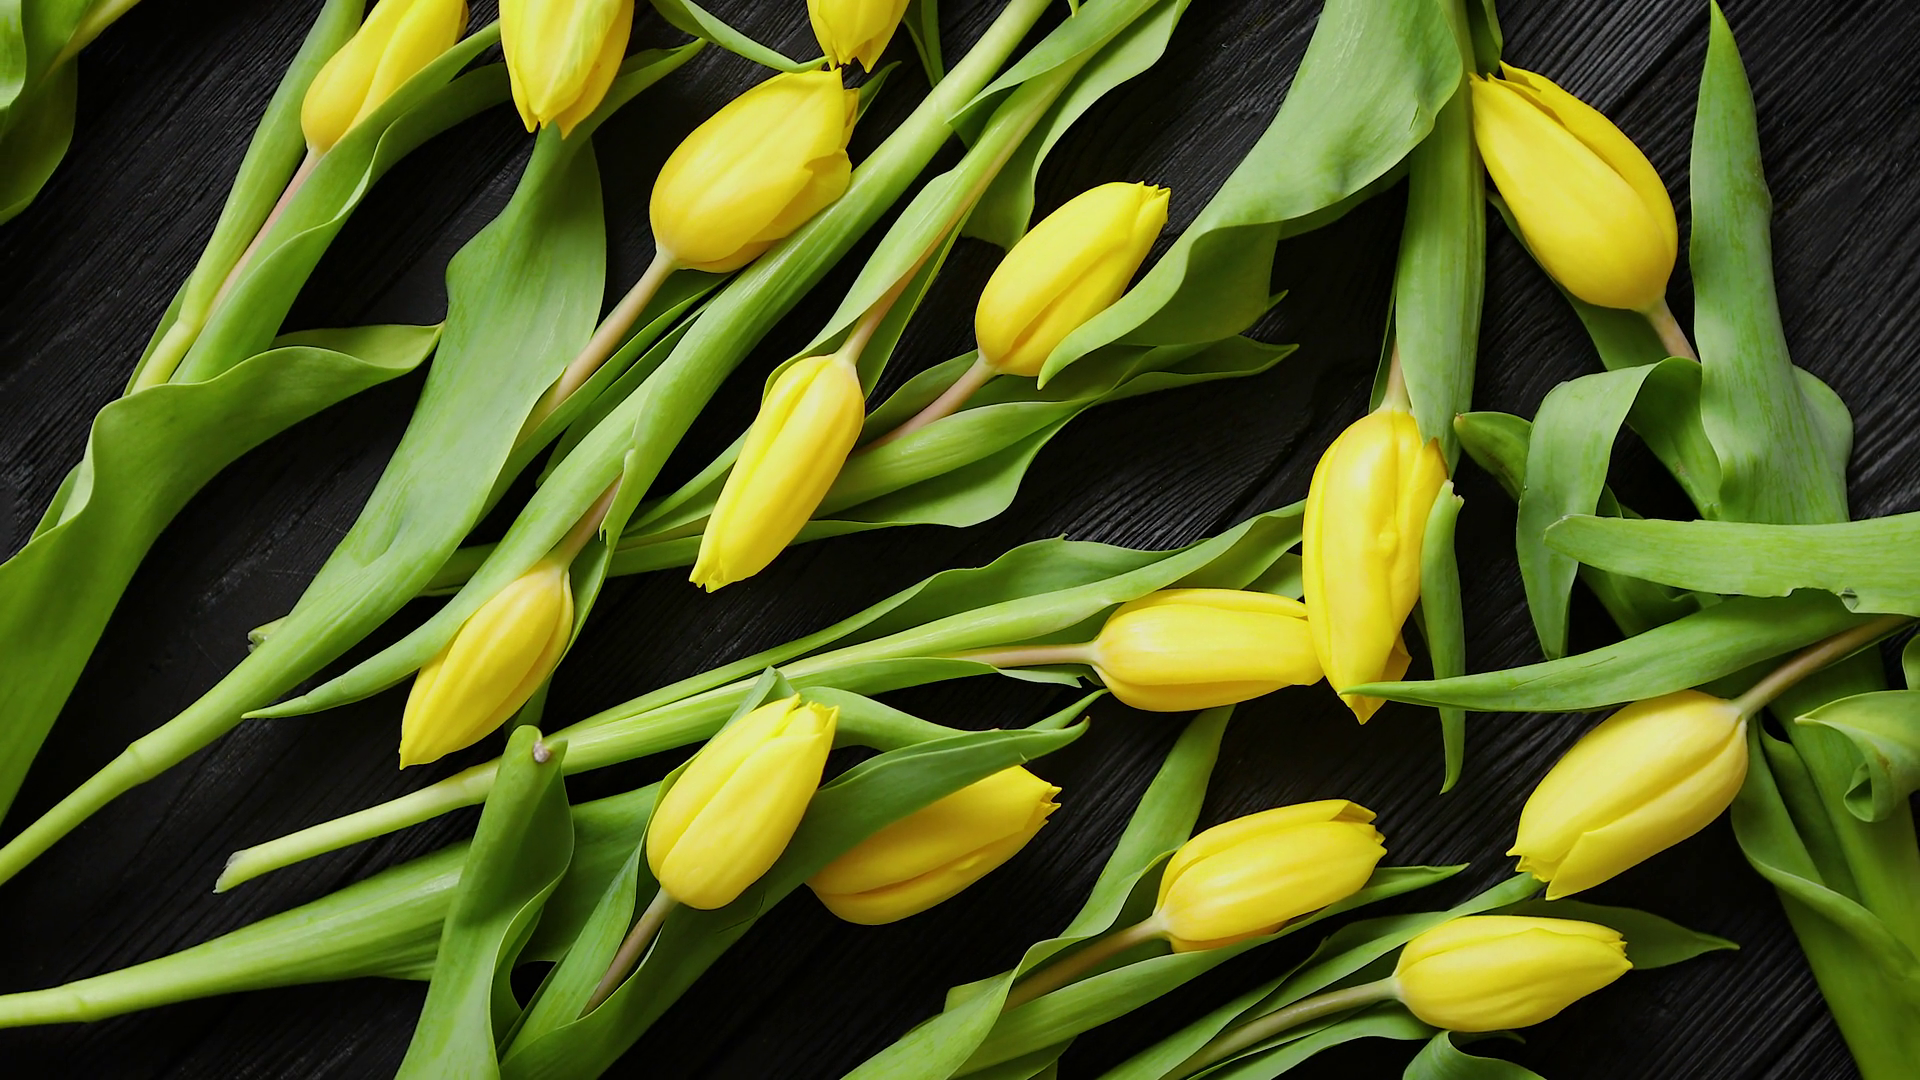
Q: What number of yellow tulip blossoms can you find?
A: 15